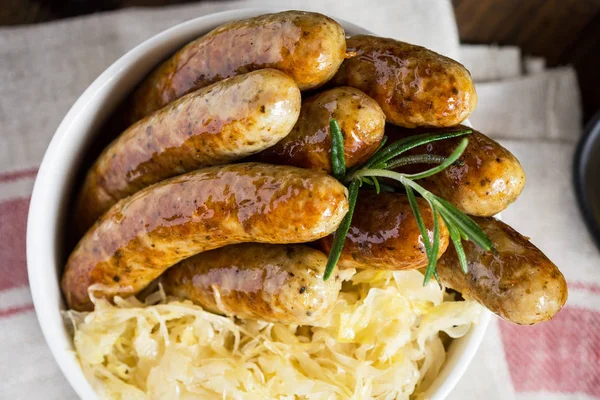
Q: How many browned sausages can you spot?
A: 9